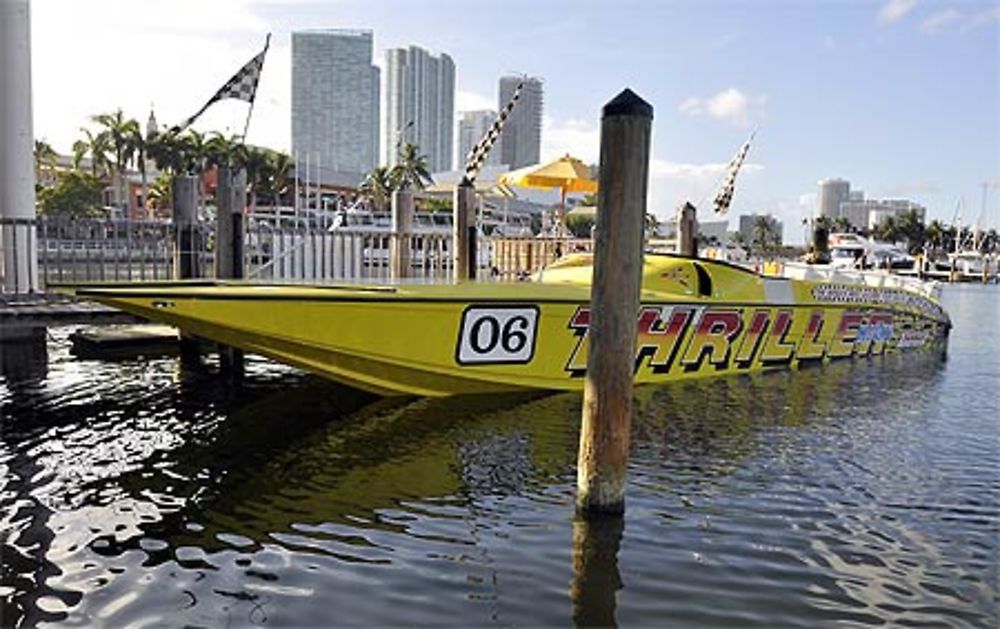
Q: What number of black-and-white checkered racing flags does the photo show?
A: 3